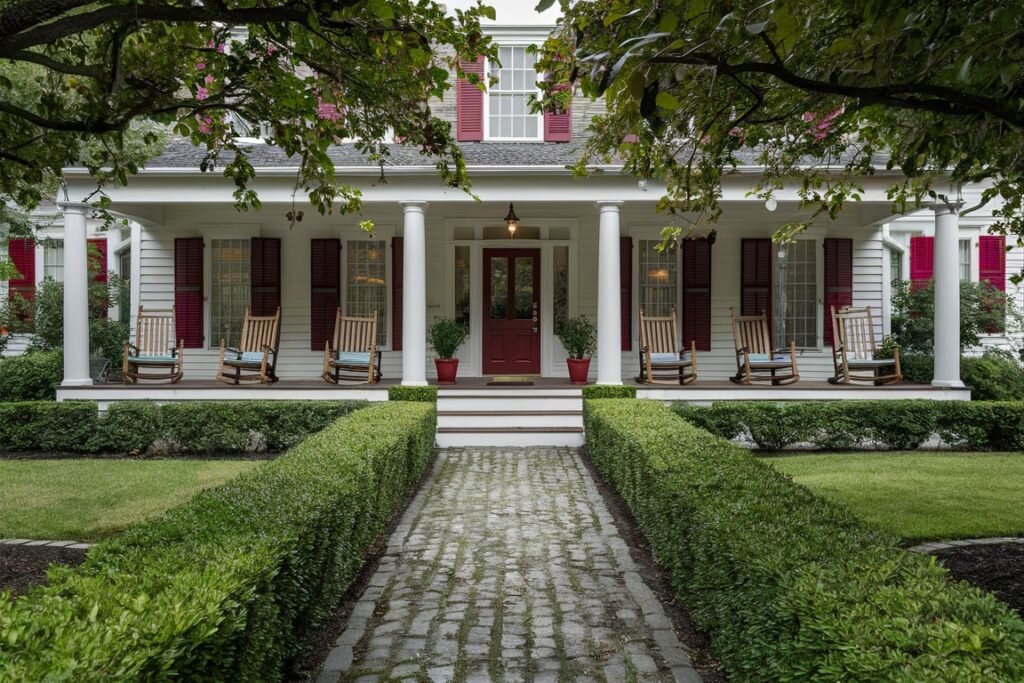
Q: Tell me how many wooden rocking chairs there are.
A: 6